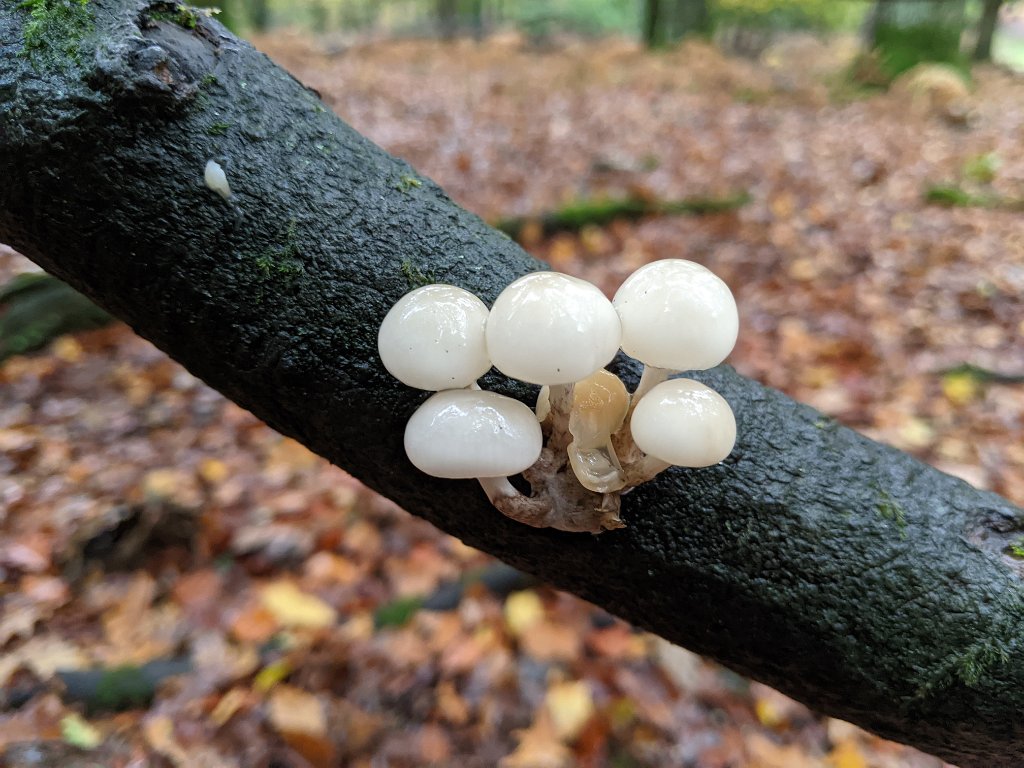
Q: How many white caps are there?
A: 5